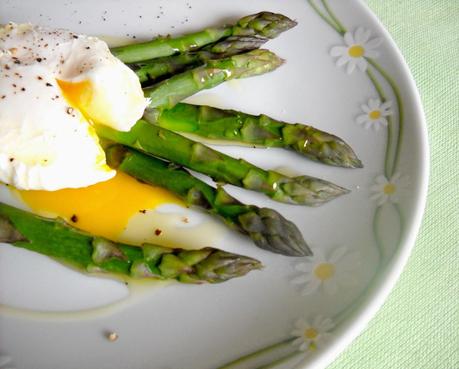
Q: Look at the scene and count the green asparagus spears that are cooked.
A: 7